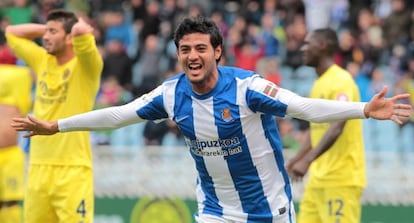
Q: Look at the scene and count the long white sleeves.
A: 2